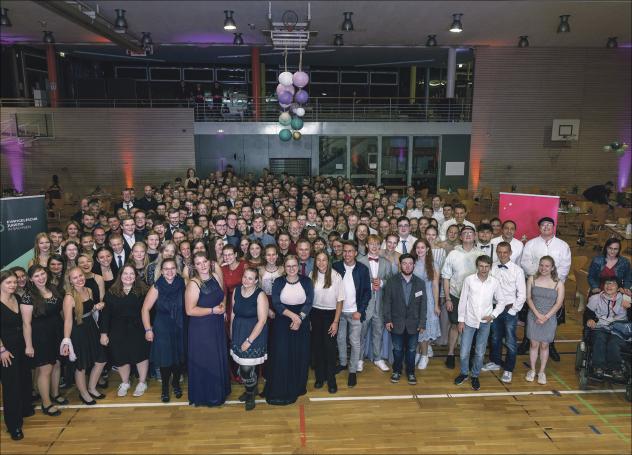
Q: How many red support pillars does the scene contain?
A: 2